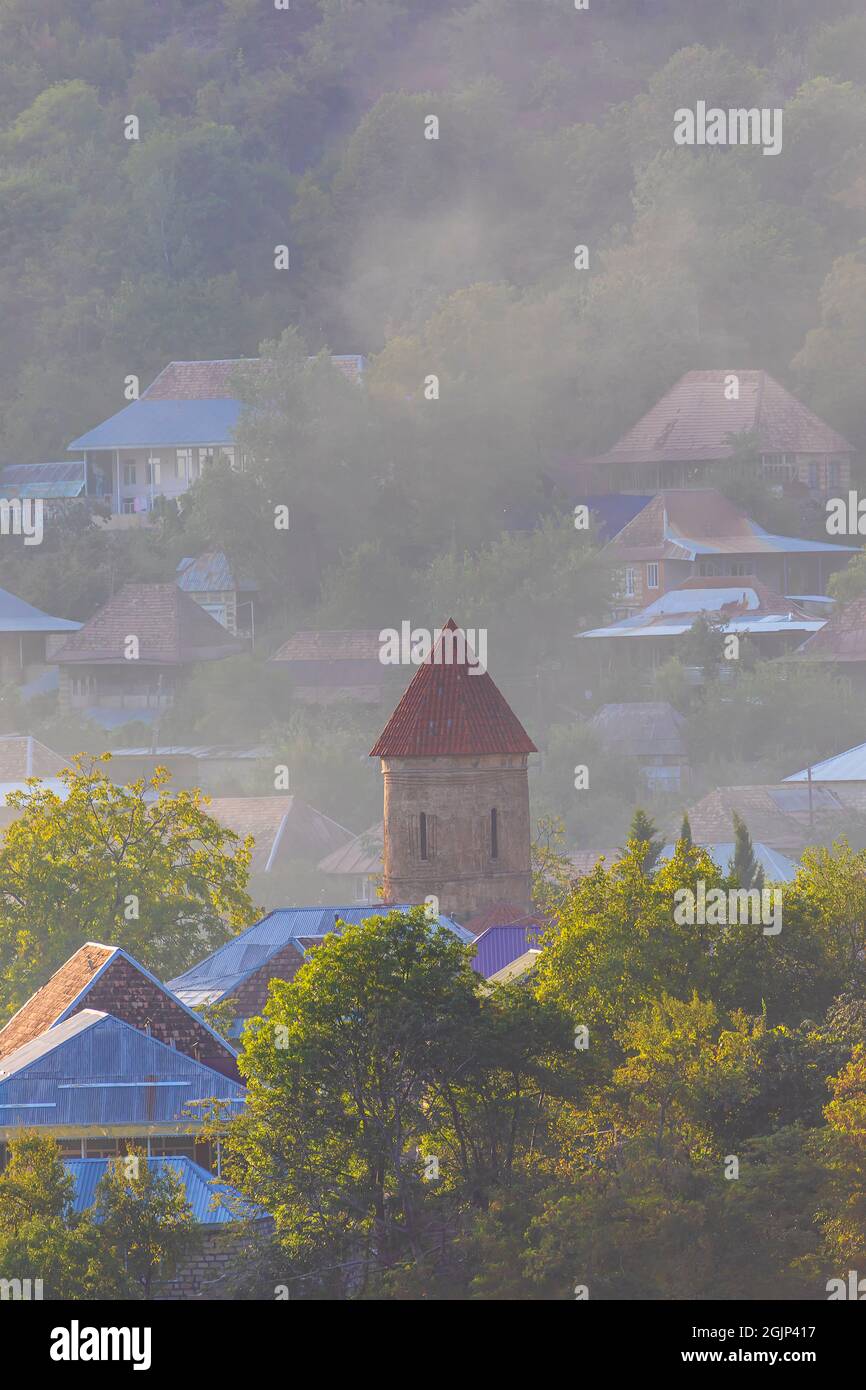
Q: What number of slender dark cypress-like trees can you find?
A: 3